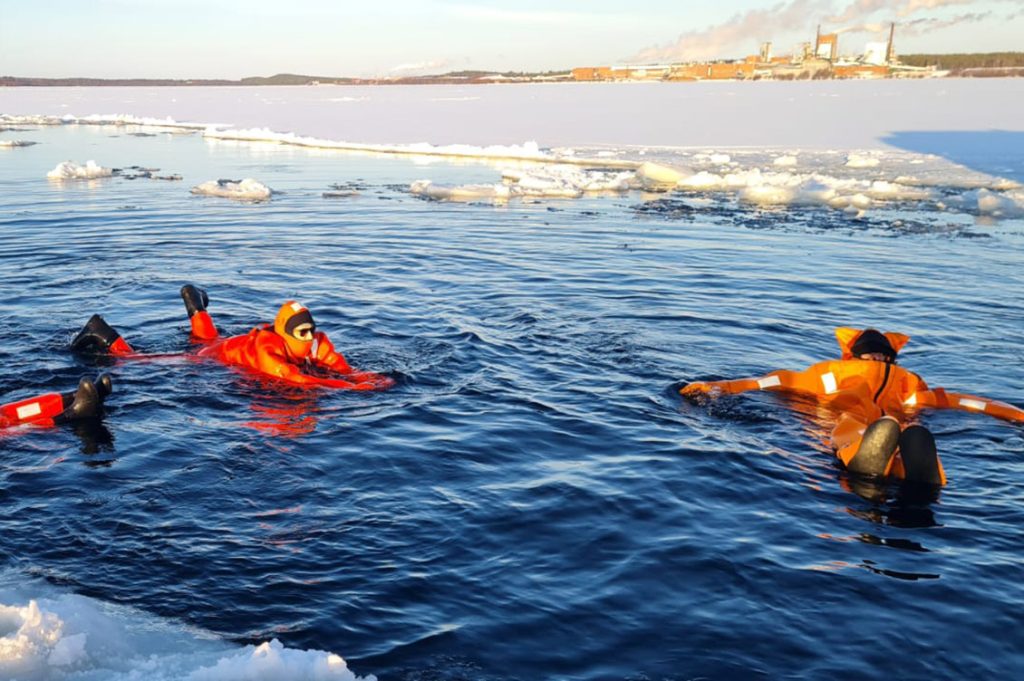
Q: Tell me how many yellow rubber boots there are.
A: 0